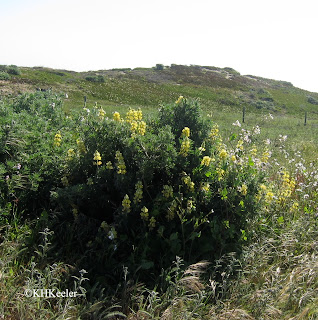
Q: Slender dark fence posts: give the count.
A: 3